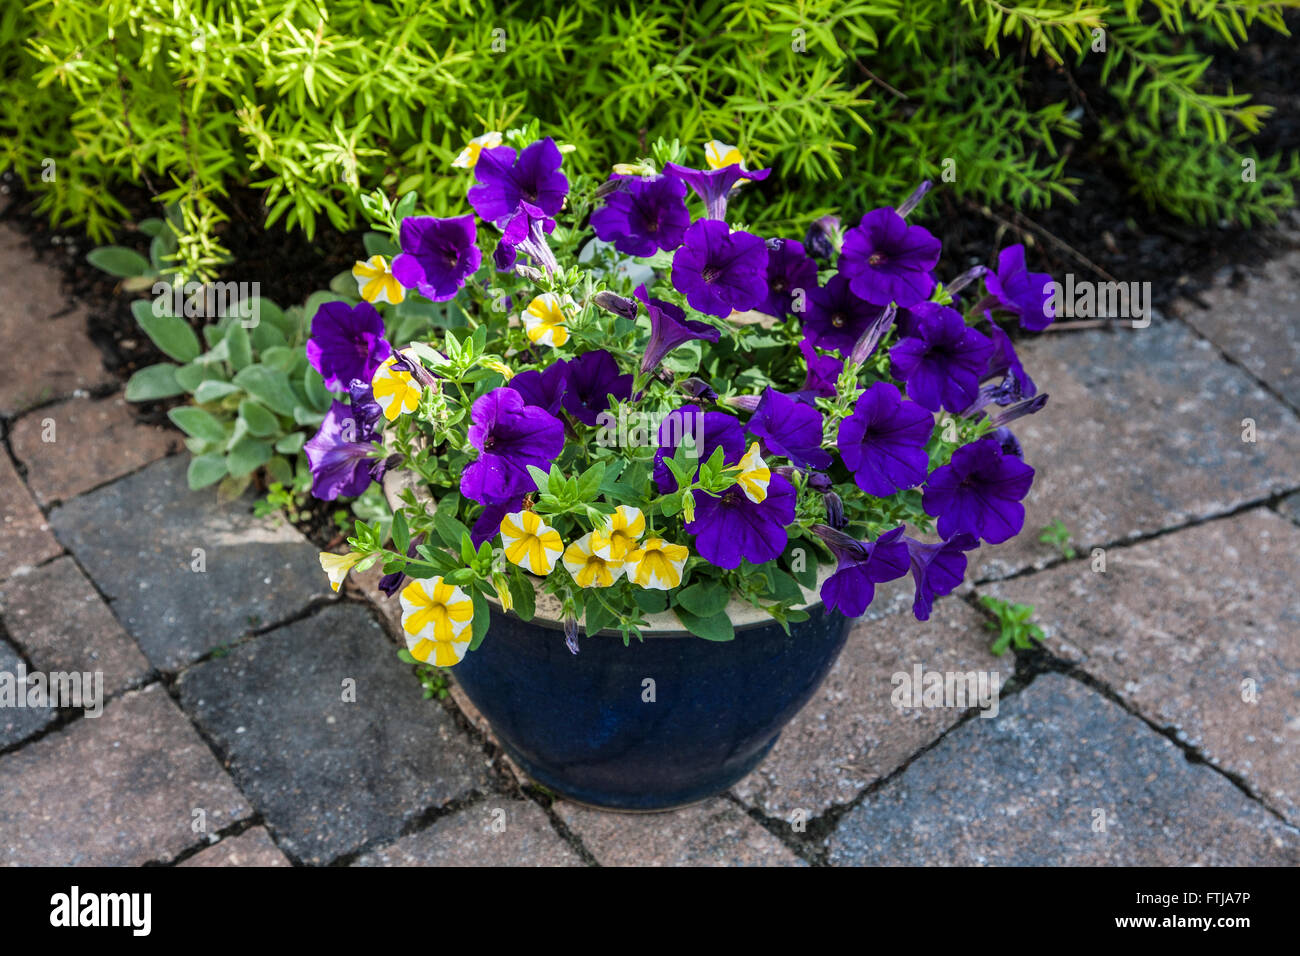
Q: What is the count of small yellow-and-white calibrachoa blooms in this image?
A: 13